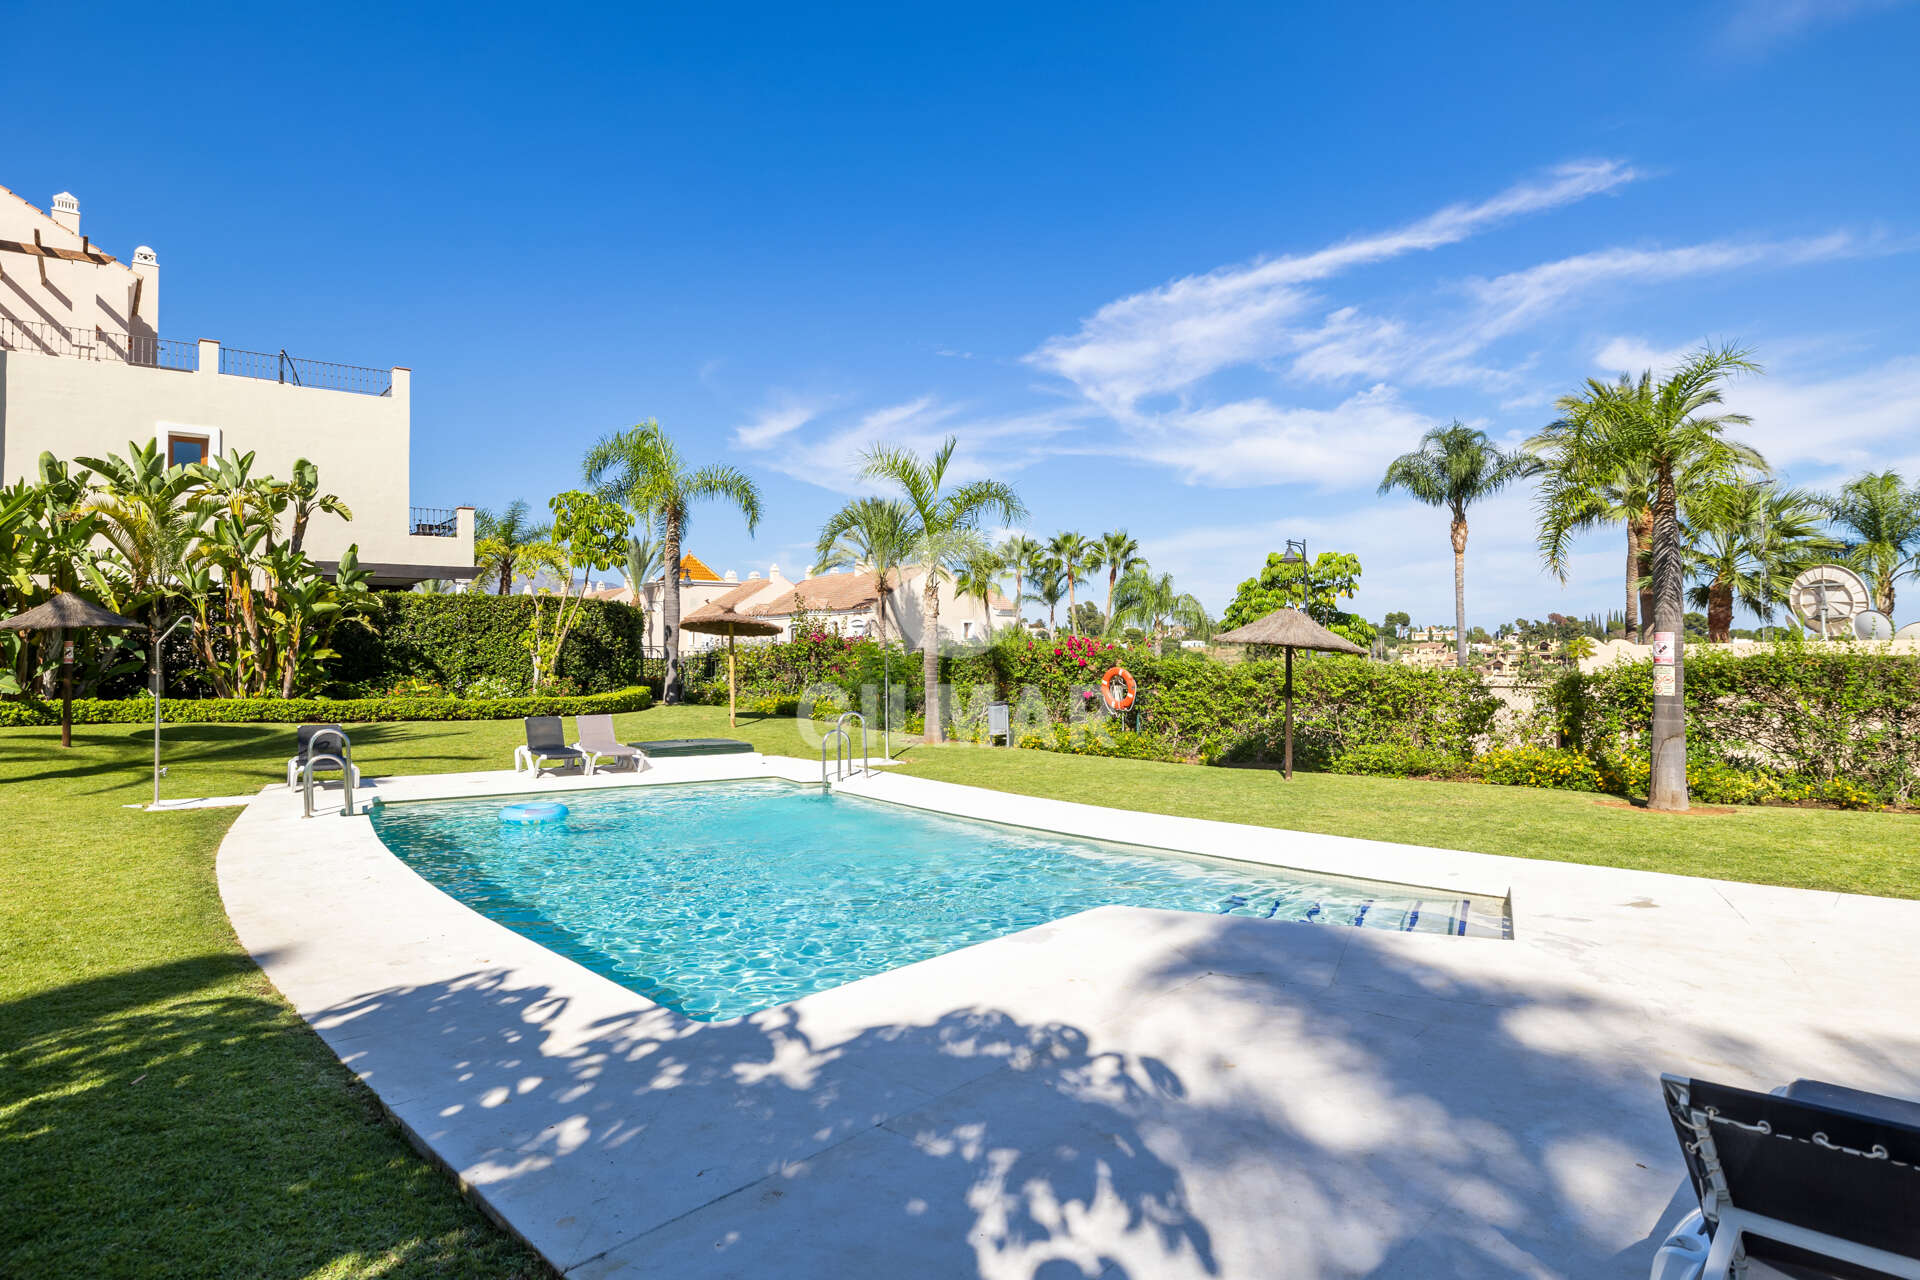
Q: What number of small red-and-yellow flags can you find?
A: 0